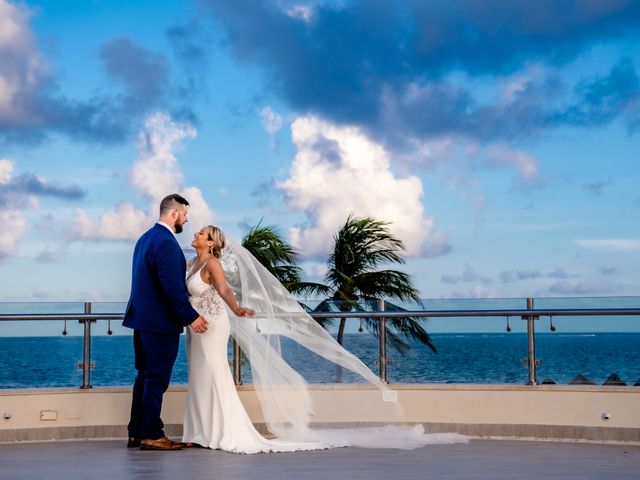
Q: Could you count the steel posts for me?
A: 4